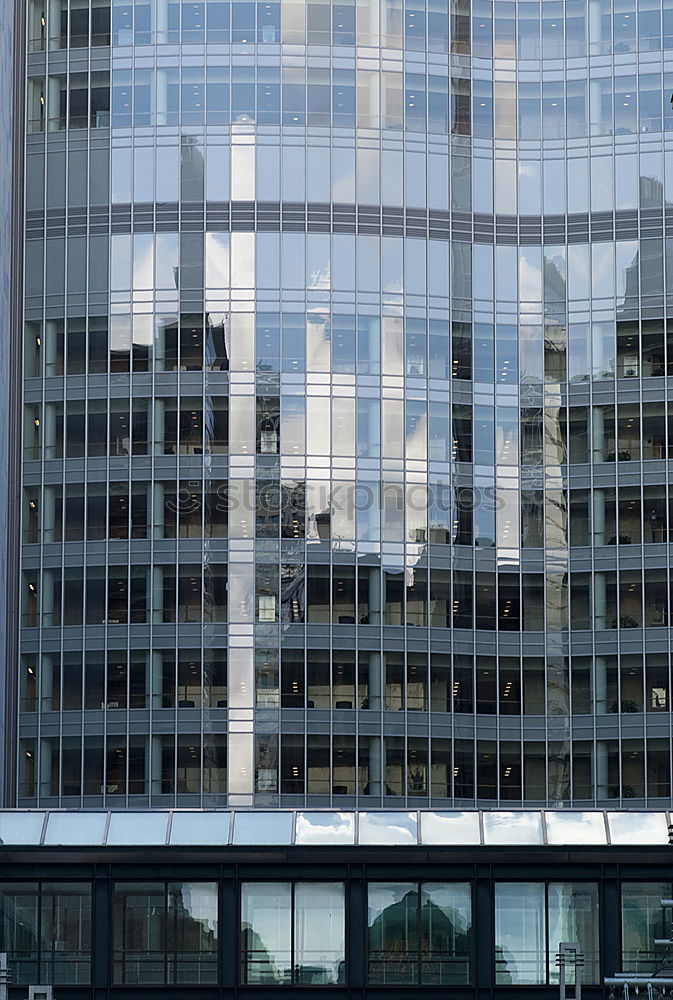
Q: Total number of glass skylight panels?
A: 11